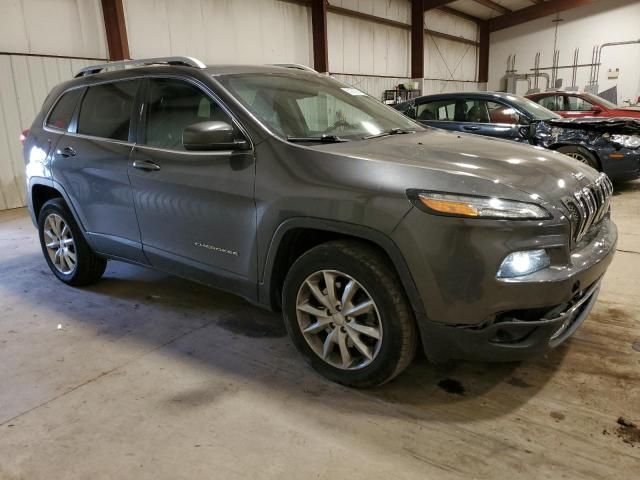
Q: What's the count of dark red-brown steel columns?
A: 4